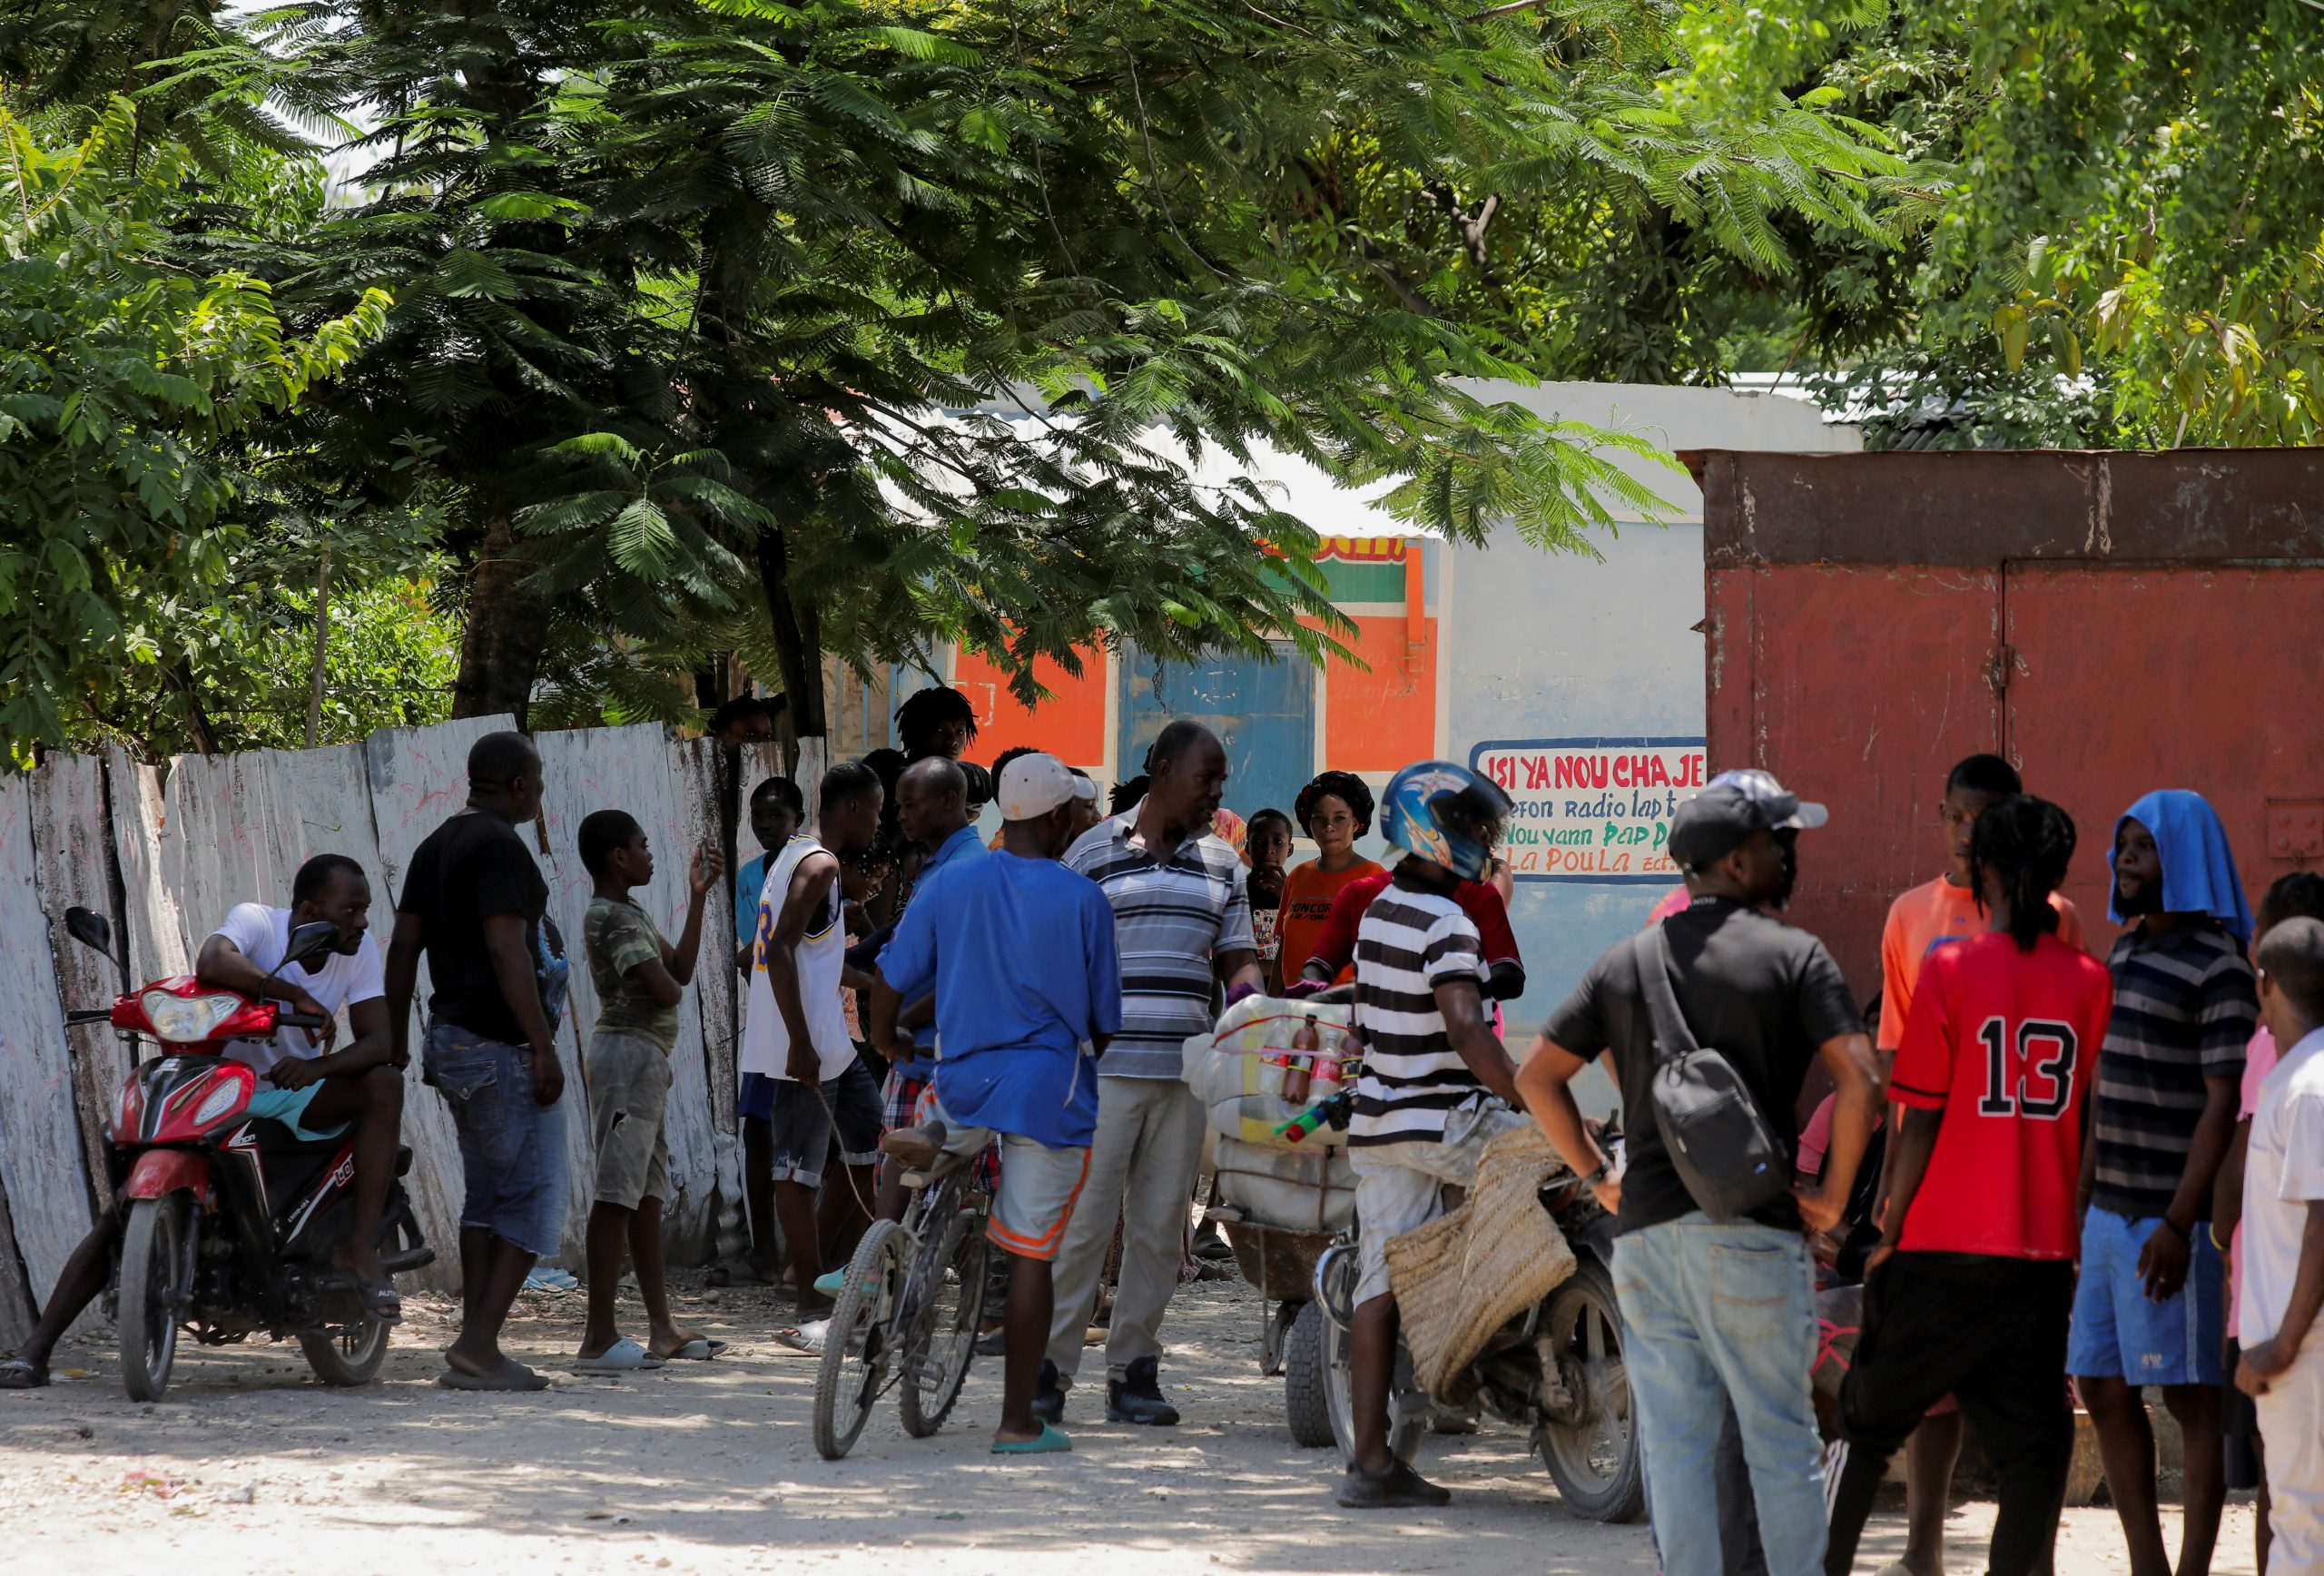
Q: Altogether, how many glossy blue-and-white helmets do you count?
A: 1